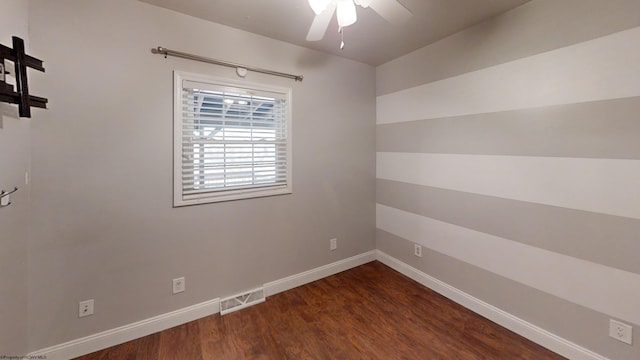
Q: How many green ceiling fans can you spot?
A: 0